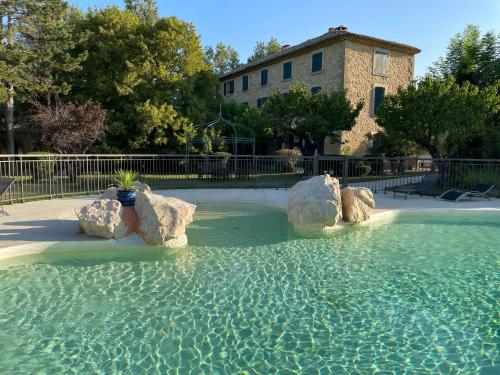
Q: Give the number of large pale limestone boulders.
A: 4